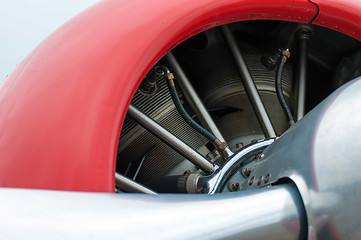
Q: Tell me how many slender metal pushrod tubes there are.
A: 5